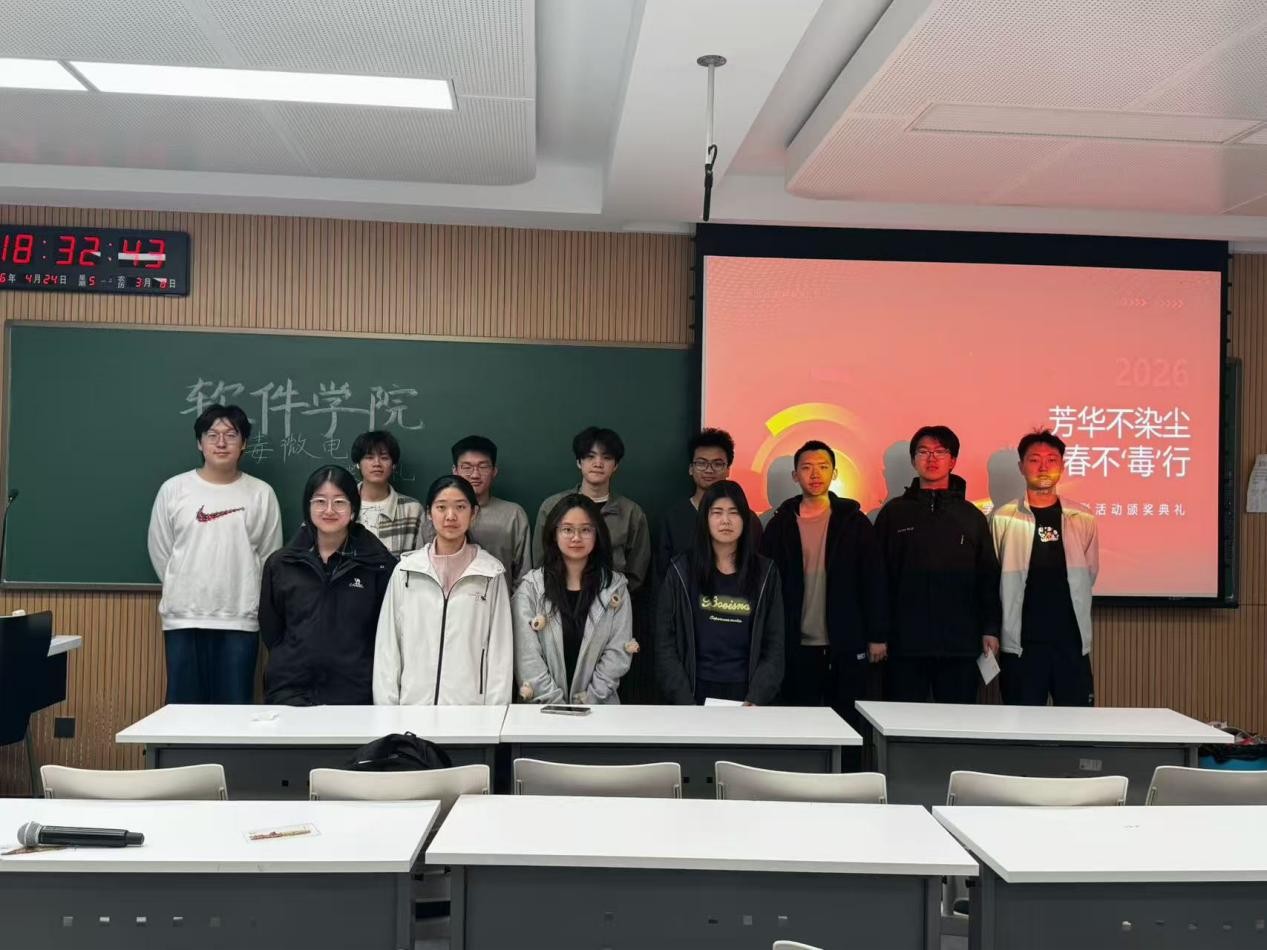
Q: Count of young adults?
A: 12